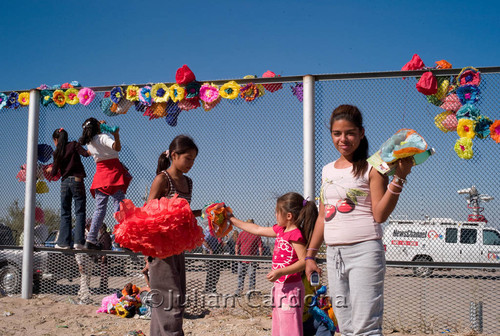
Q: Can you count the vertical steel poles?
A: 2